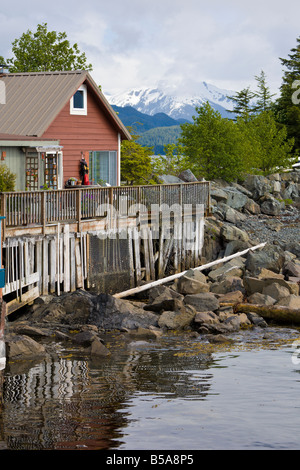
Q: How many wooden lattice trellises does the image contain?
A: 2